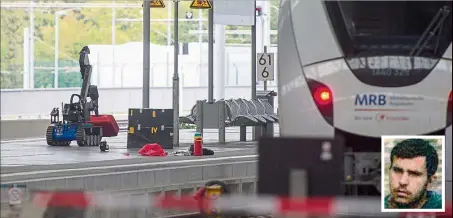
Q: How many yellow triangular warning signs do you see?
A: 2